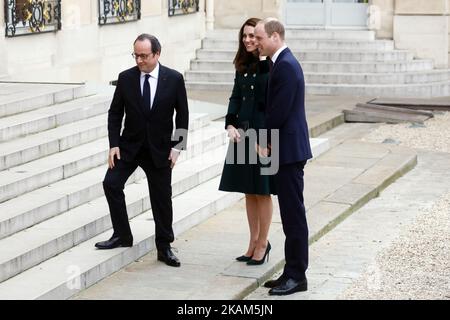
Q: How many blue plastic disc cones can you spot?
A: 0